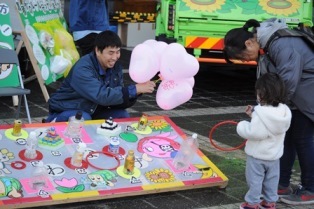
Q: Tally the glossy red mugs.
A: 0